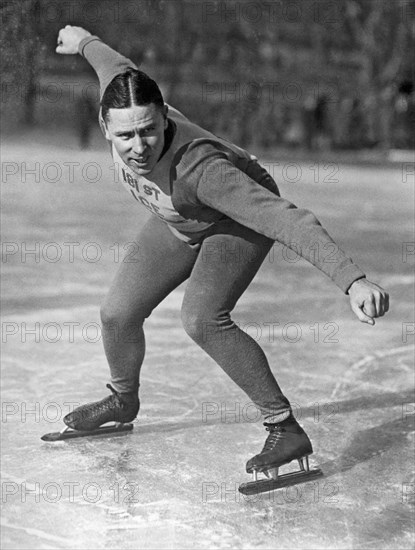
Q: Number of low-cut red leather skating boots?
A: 0